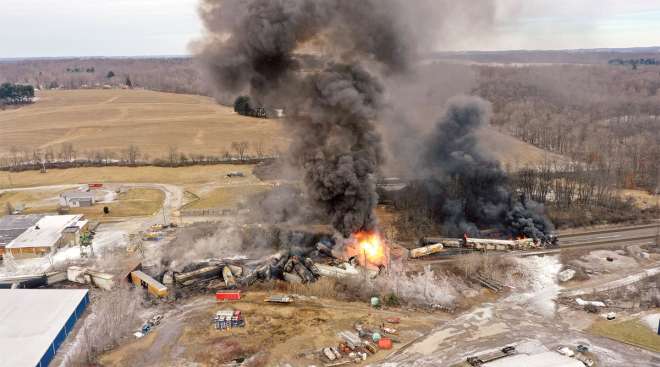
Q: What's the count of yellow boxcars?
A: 1